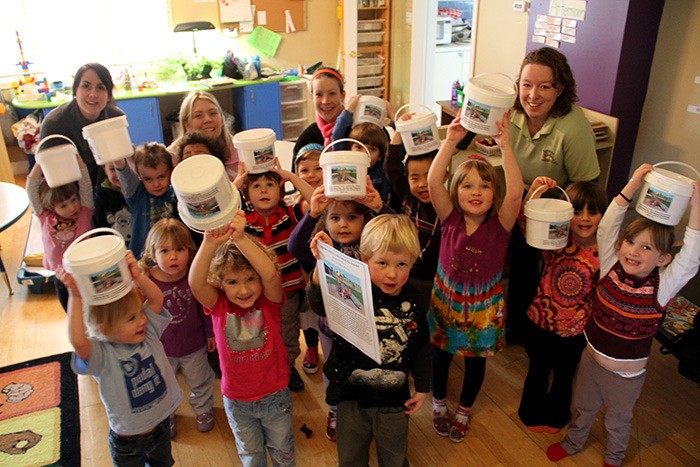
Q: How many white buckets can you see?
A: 11